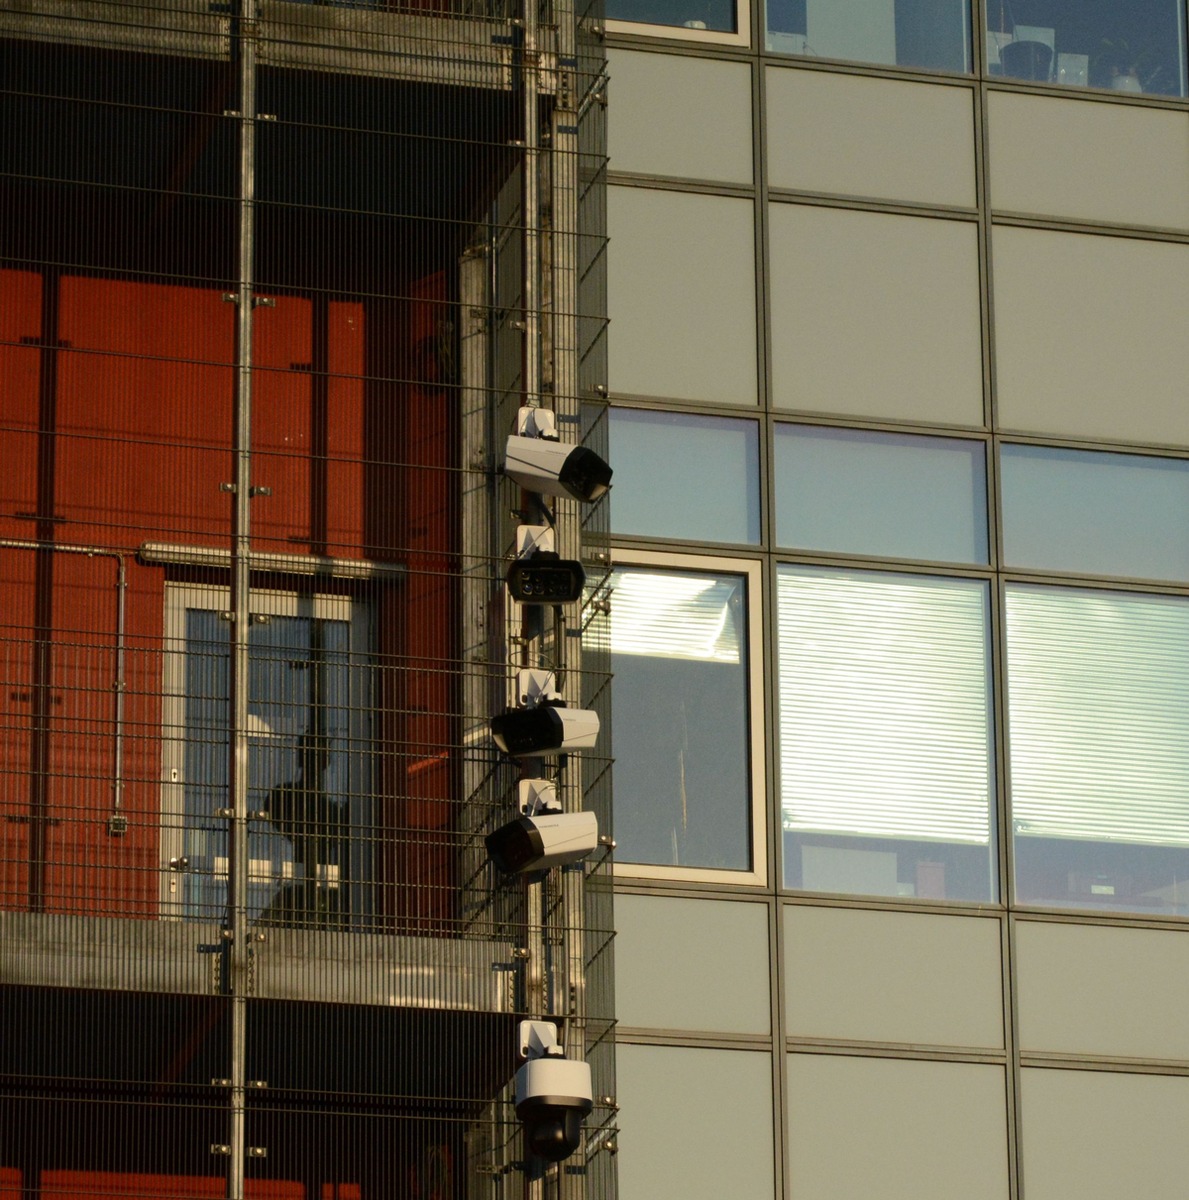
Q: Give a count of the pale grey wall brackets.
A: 5